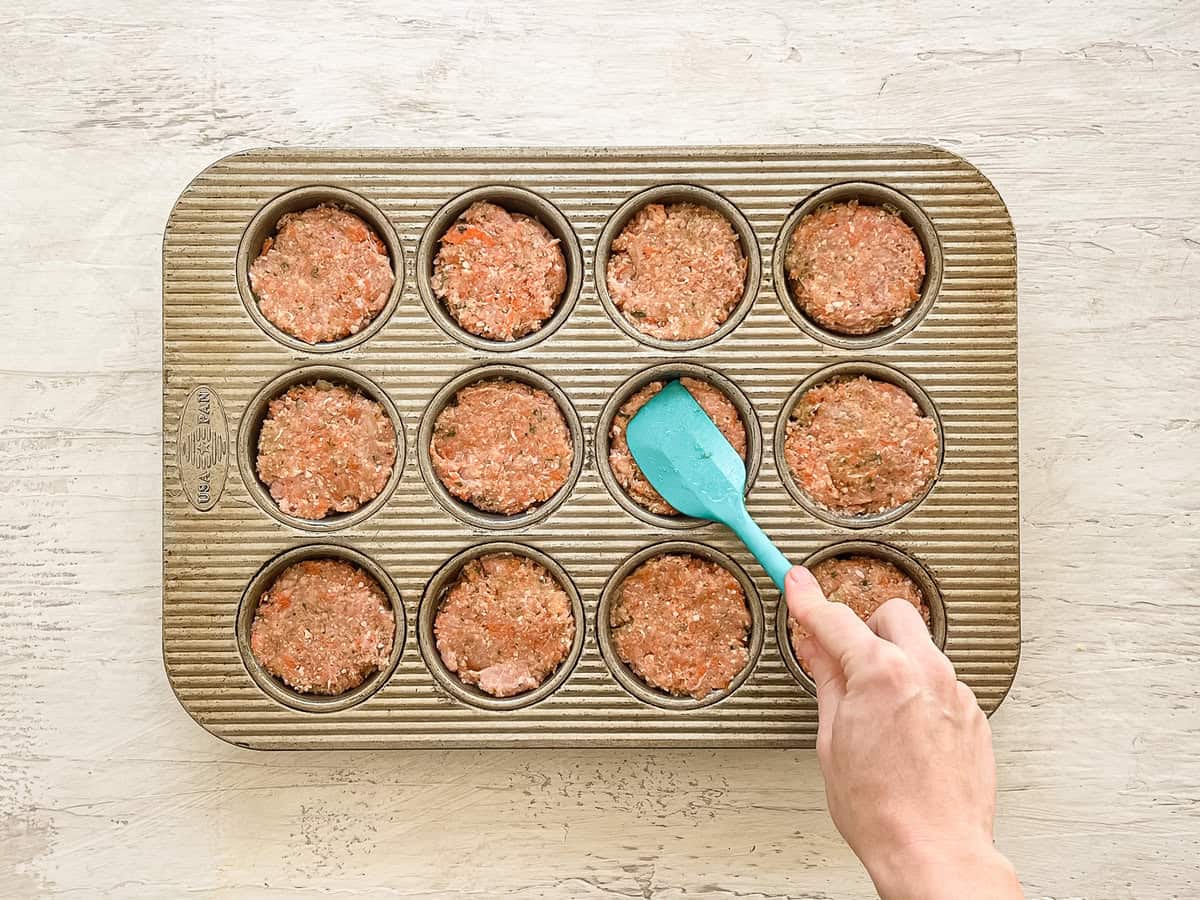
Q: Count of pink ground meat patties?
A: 12